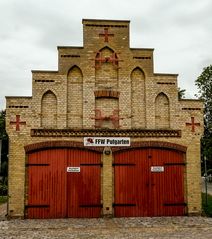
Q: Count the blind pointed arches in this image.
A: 5